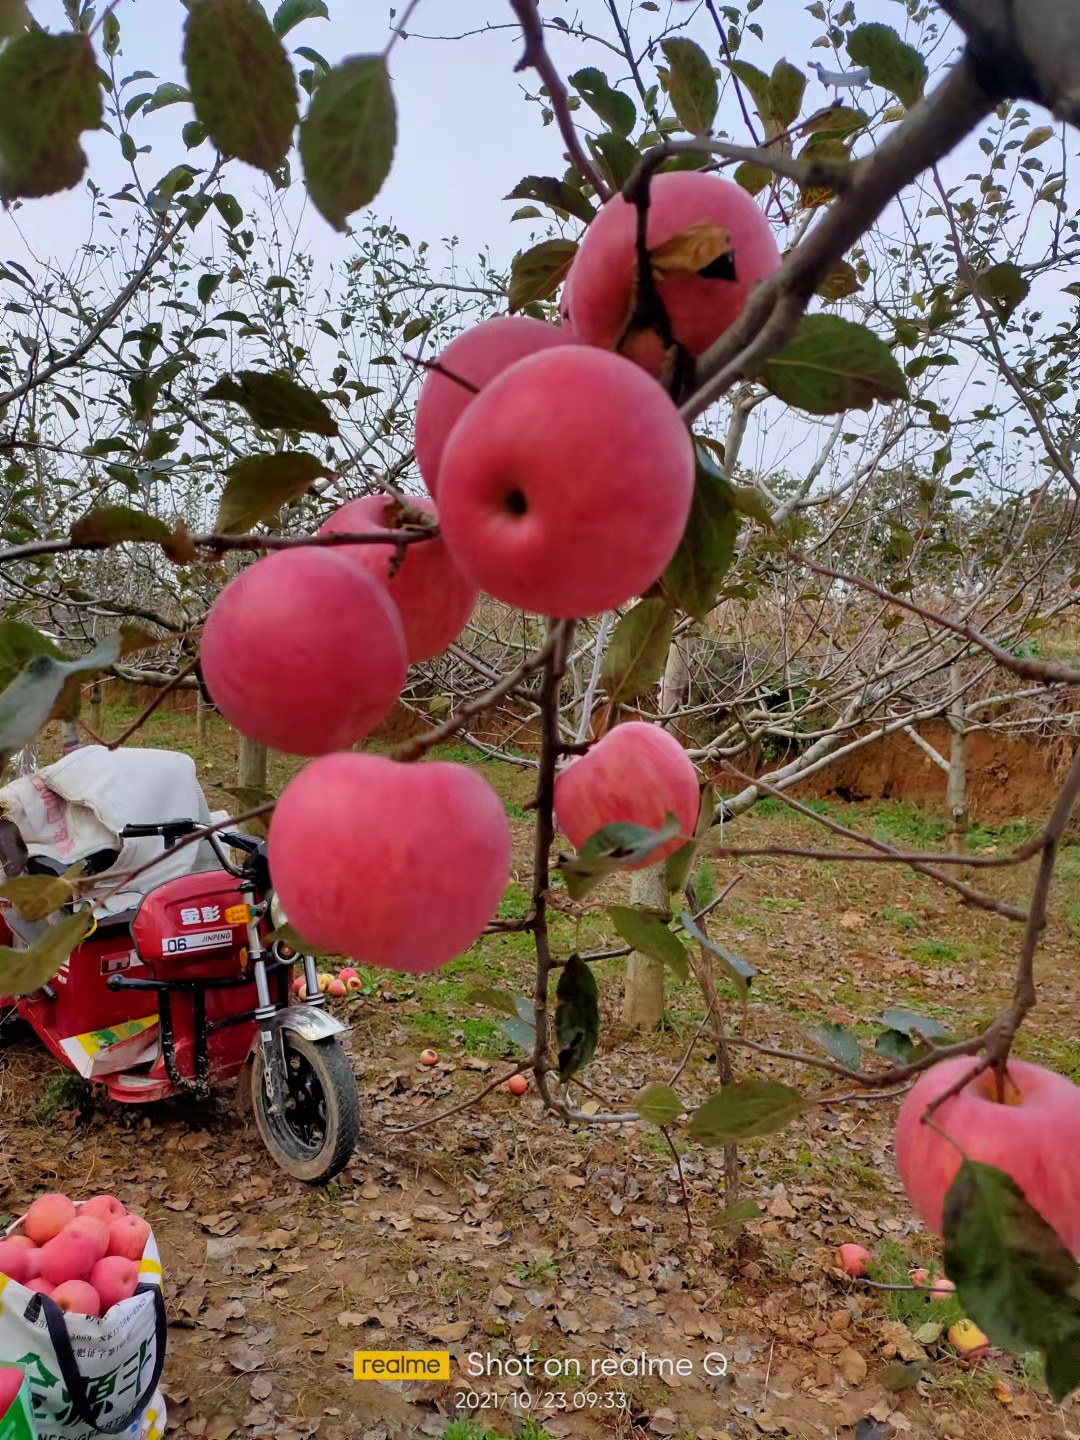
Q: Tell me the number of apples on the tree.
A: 8